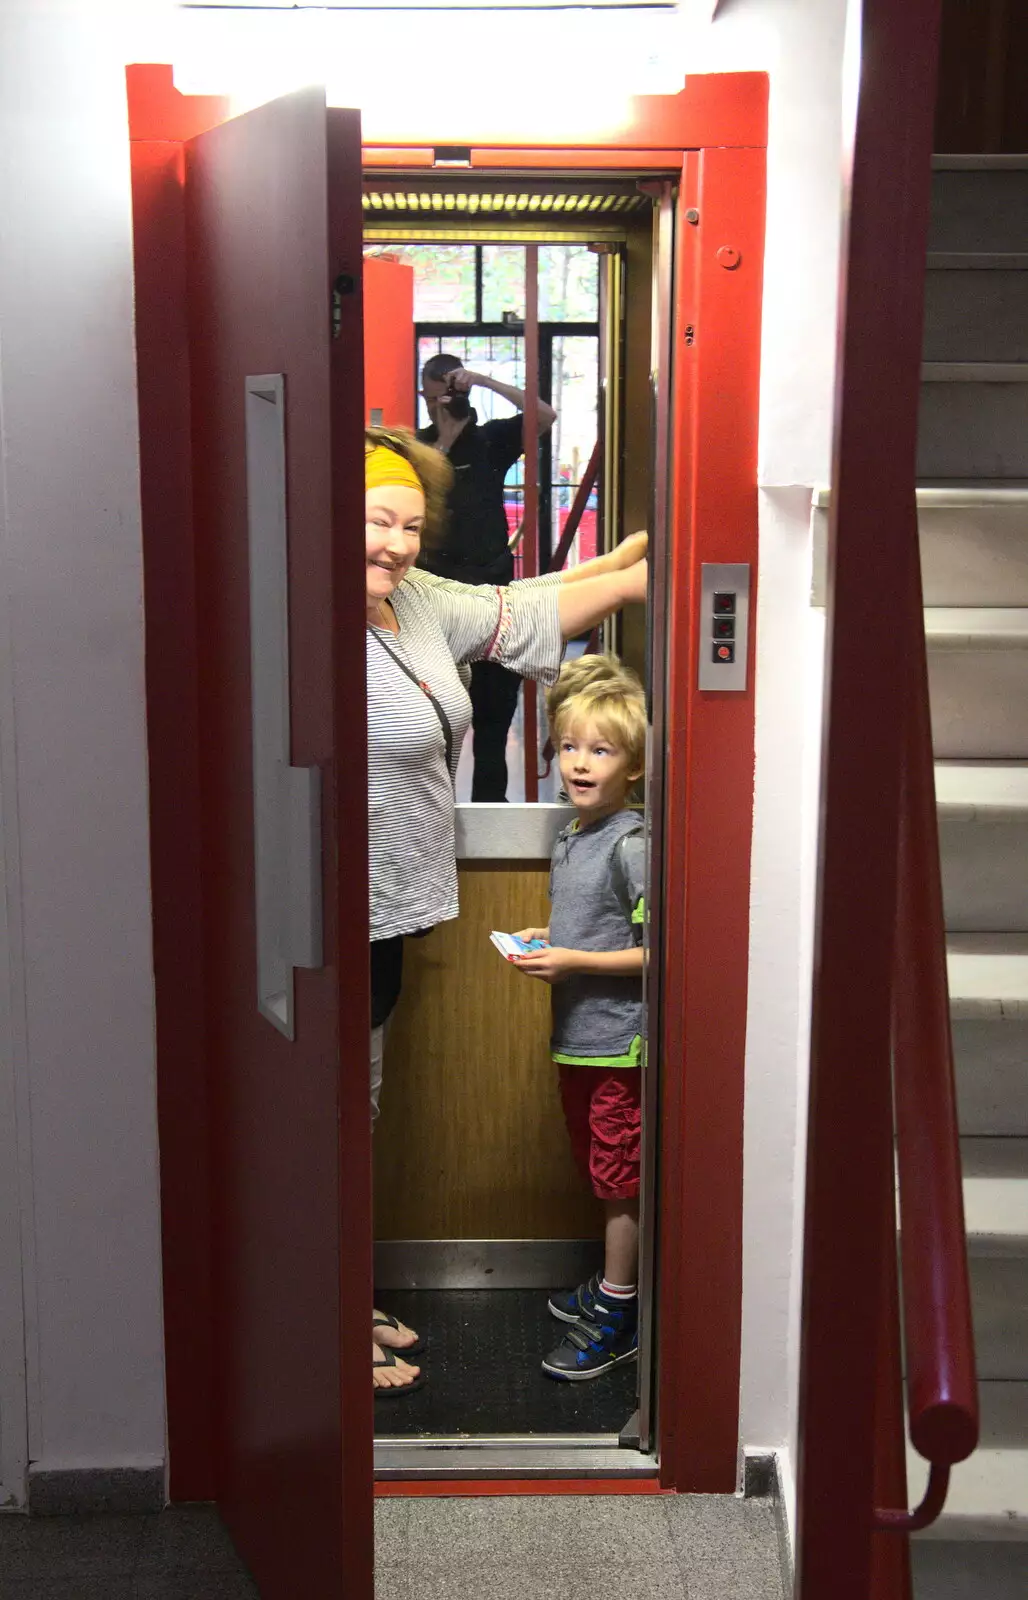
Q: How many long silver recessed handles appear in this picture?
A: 1